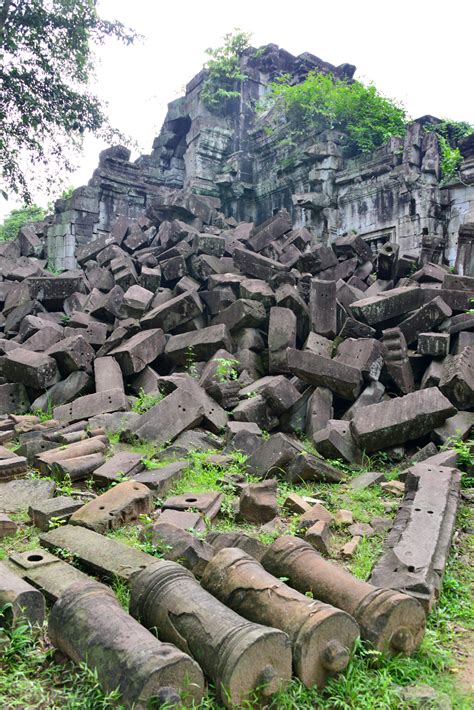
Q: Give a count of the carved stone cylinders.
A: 4